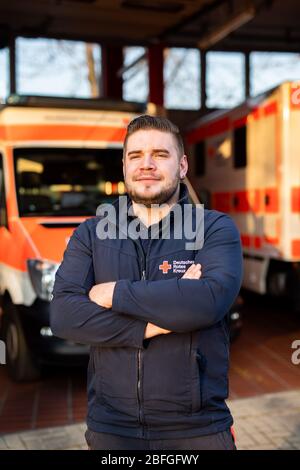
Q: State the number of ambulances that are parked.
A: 2